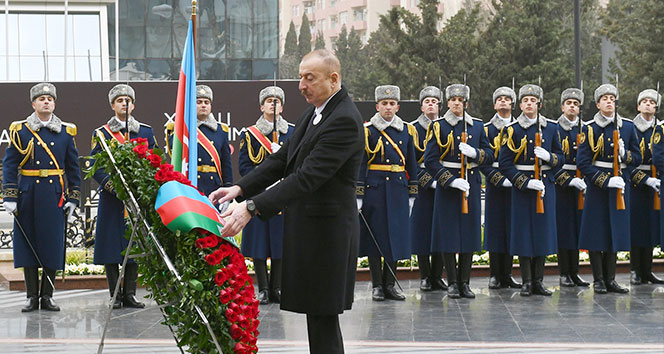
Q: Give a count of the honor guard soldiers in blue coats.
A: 12